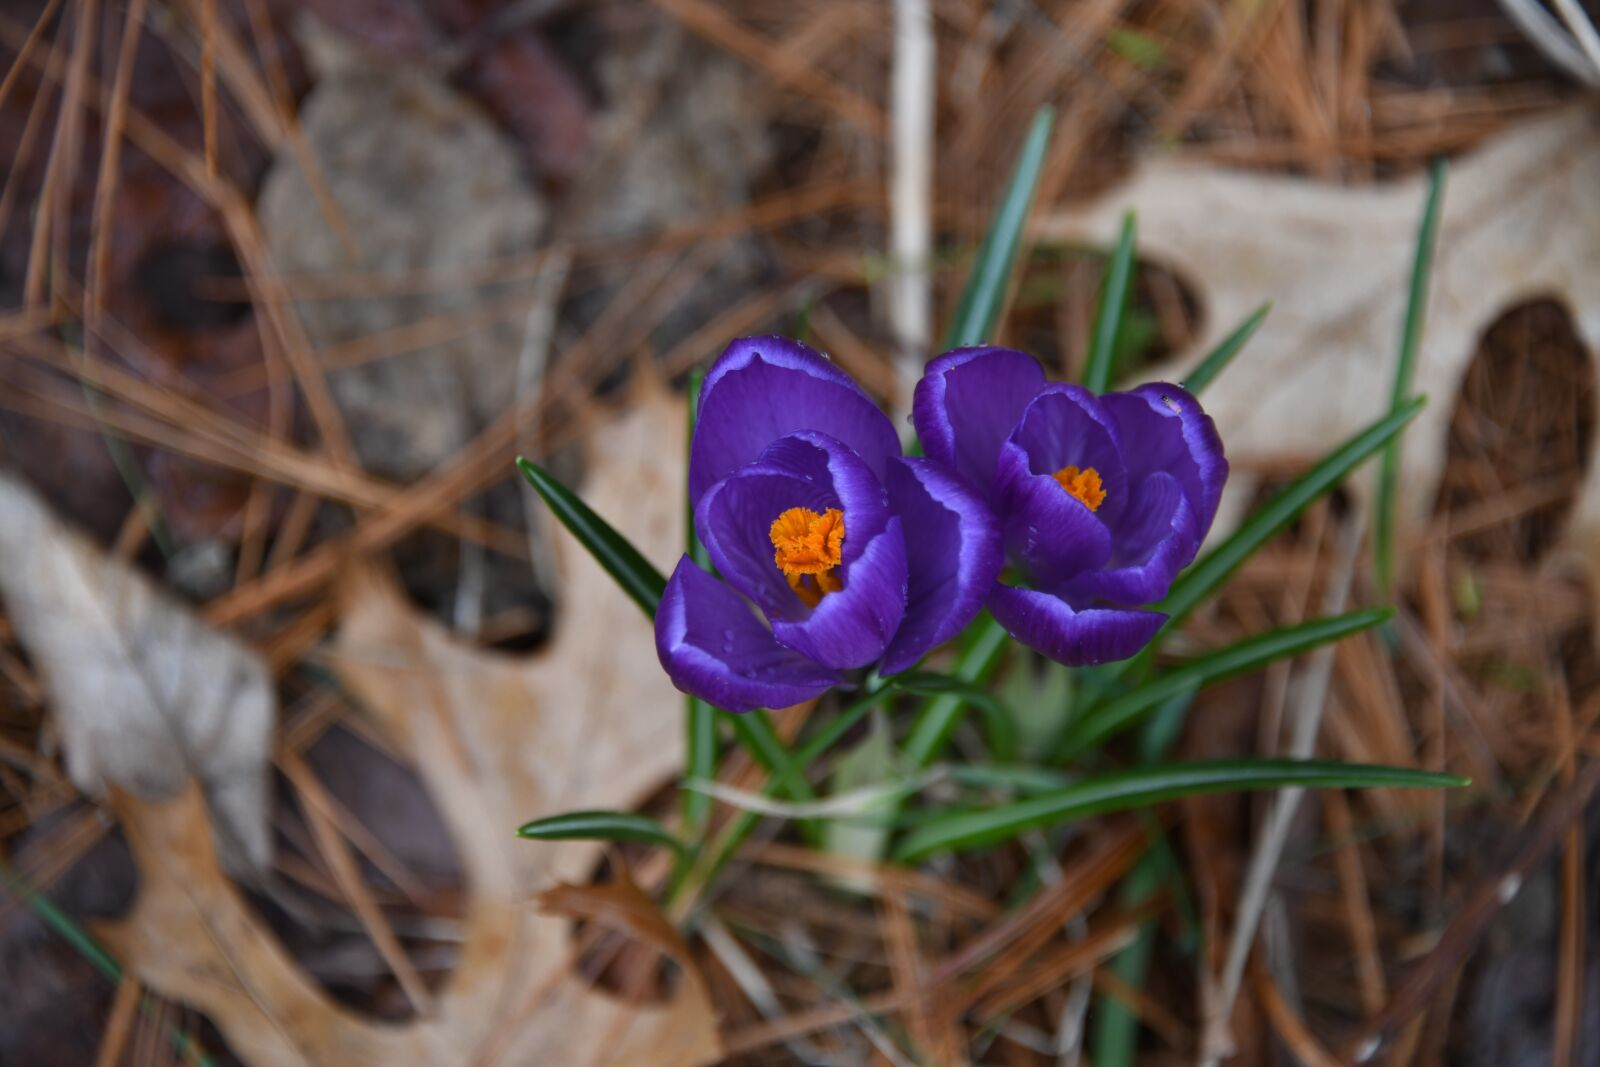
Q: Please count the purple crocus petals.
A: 12